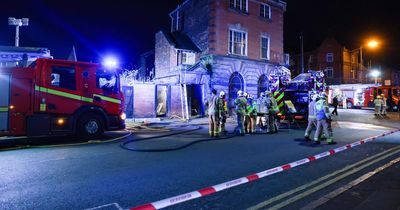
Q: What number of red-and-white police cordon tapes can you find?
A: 1